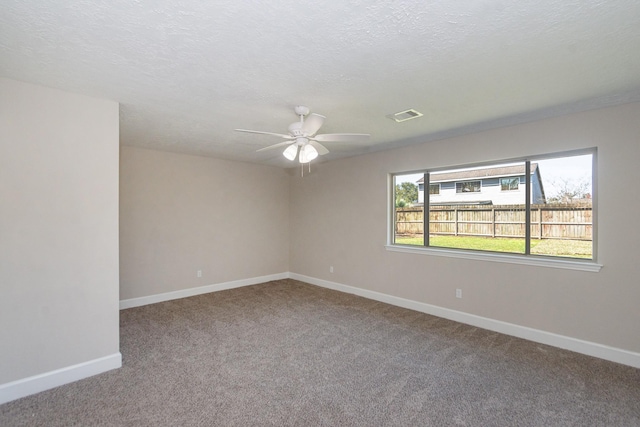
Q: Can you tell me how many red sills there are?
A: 0